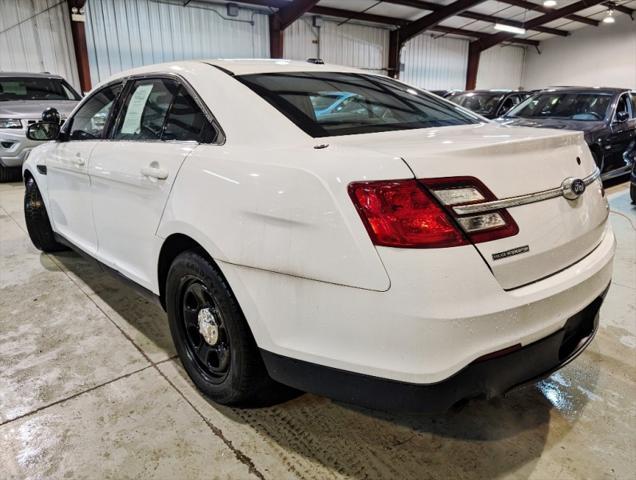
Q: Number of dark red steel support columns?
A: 4